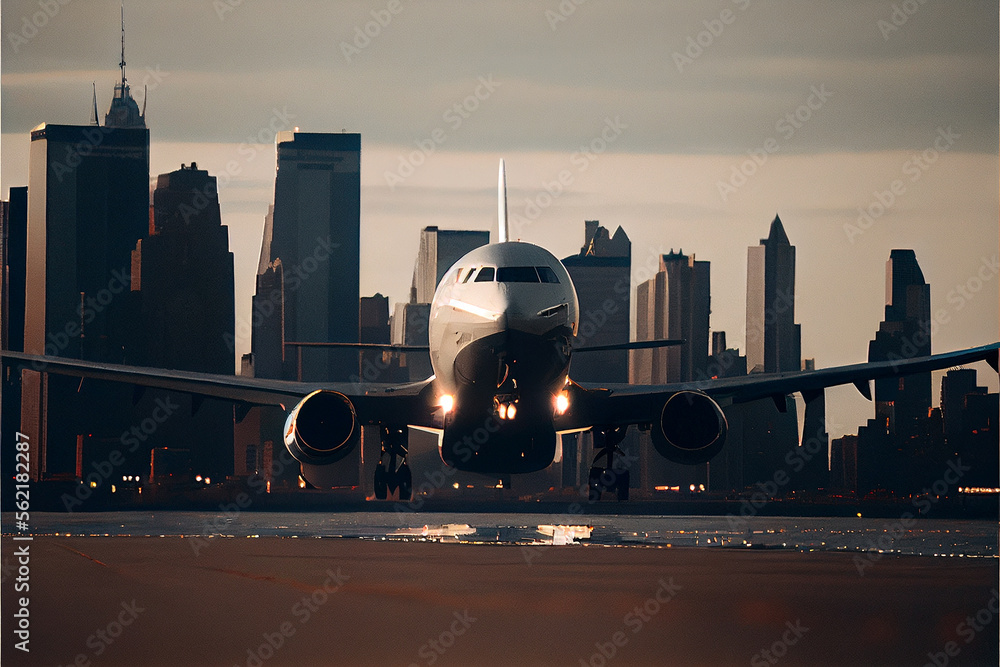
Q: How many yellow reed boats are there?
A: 0